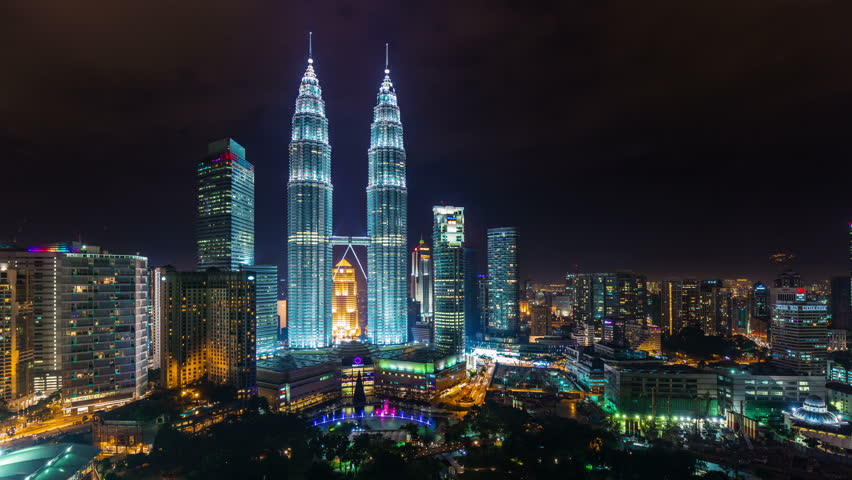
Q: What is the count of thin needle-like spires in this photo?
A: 2